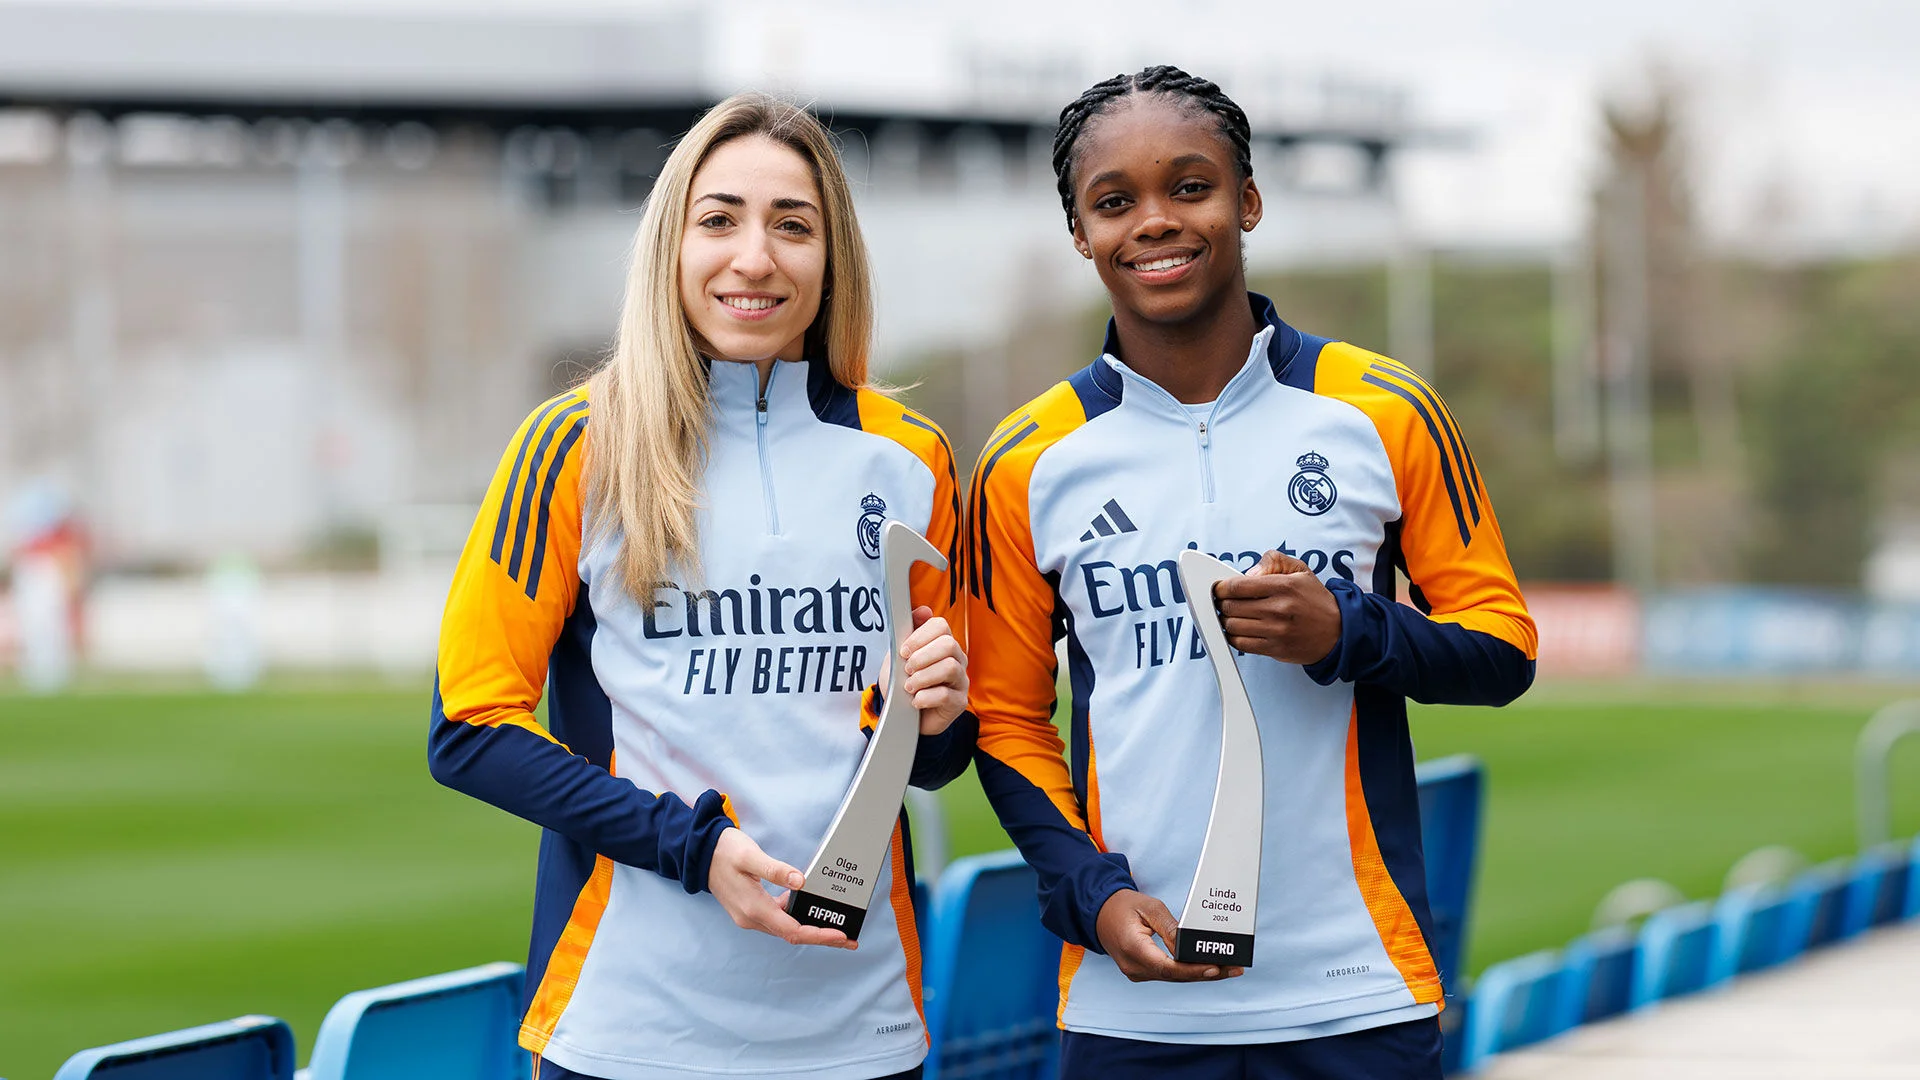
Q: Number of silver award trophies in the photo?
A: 2